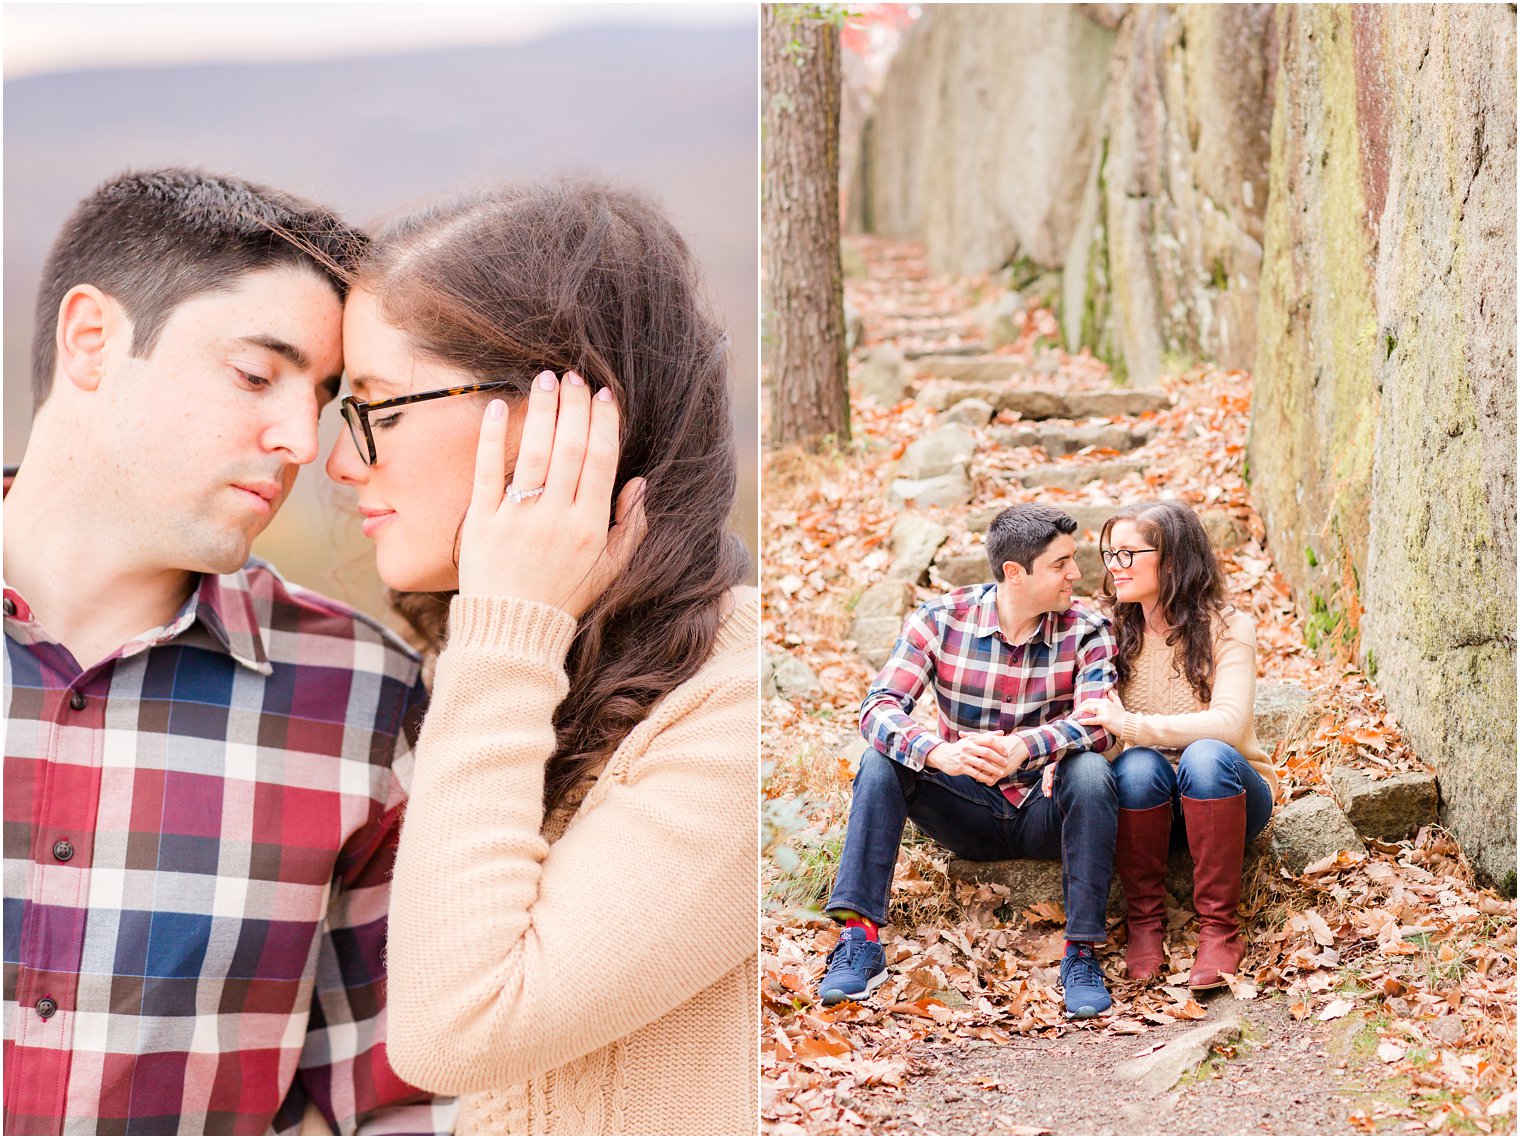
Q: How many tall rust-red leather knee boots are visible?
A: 2